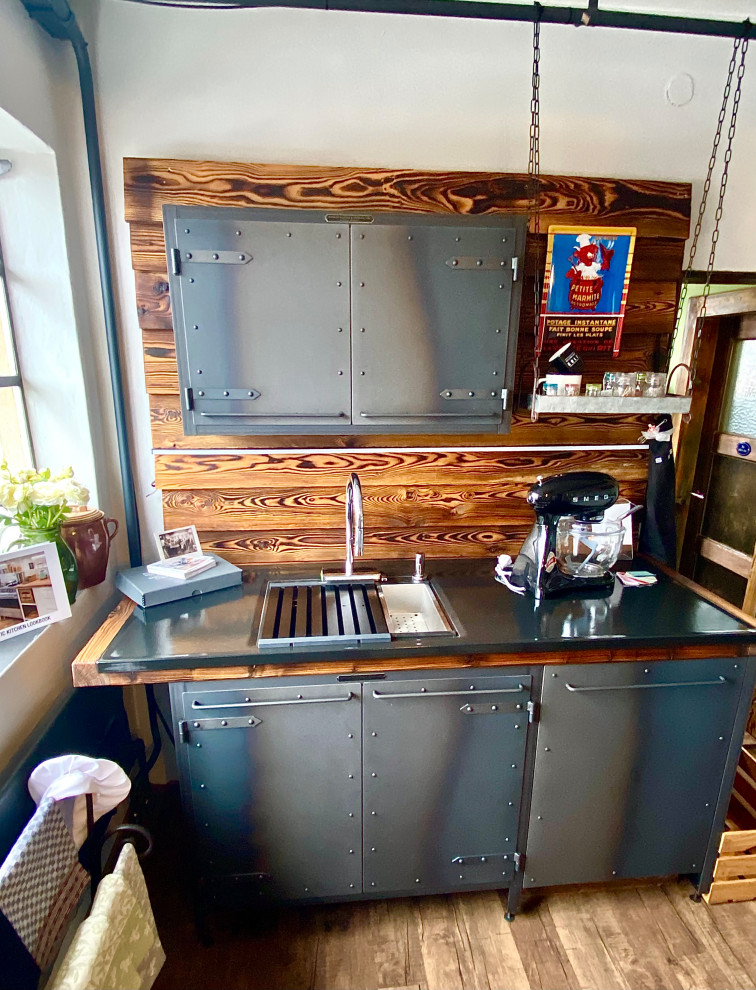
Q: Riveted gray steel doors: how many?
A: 5